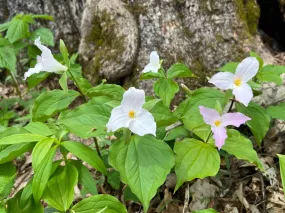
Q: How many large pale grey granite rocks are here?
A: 0